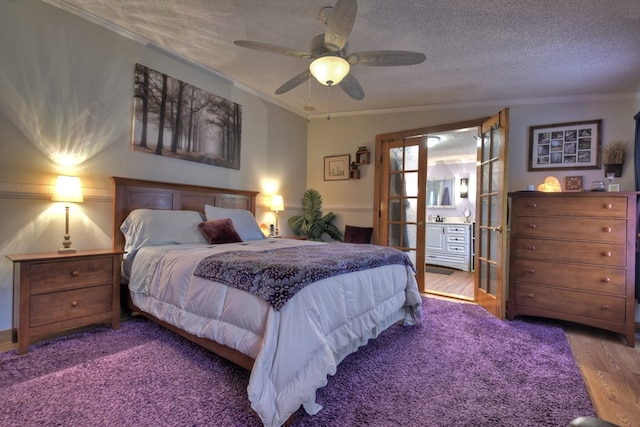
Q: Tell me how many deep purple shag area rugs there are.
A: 1